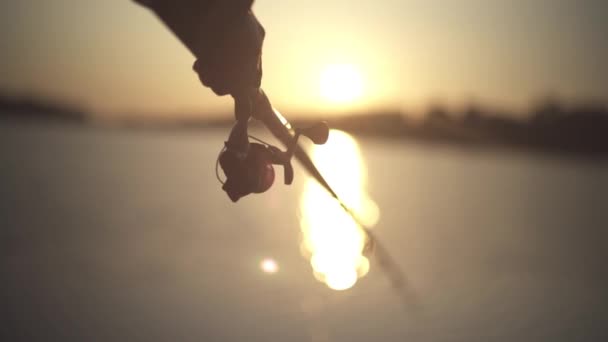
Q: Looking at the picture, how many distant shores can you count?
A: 2